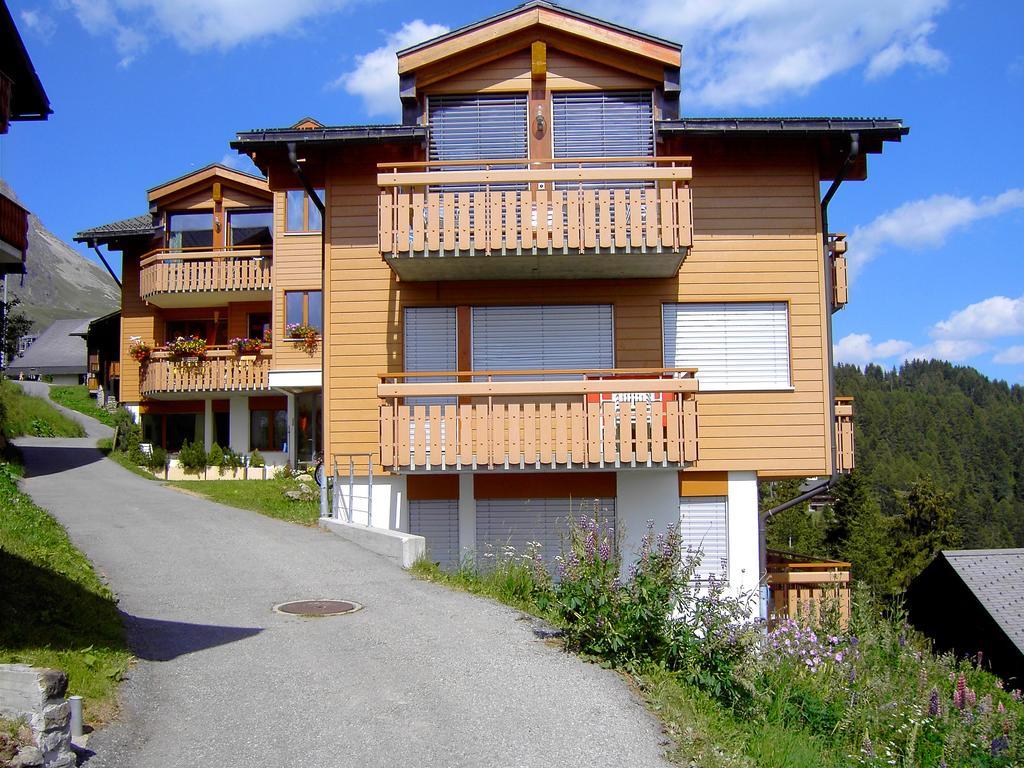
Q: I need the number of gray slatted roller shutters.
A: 8